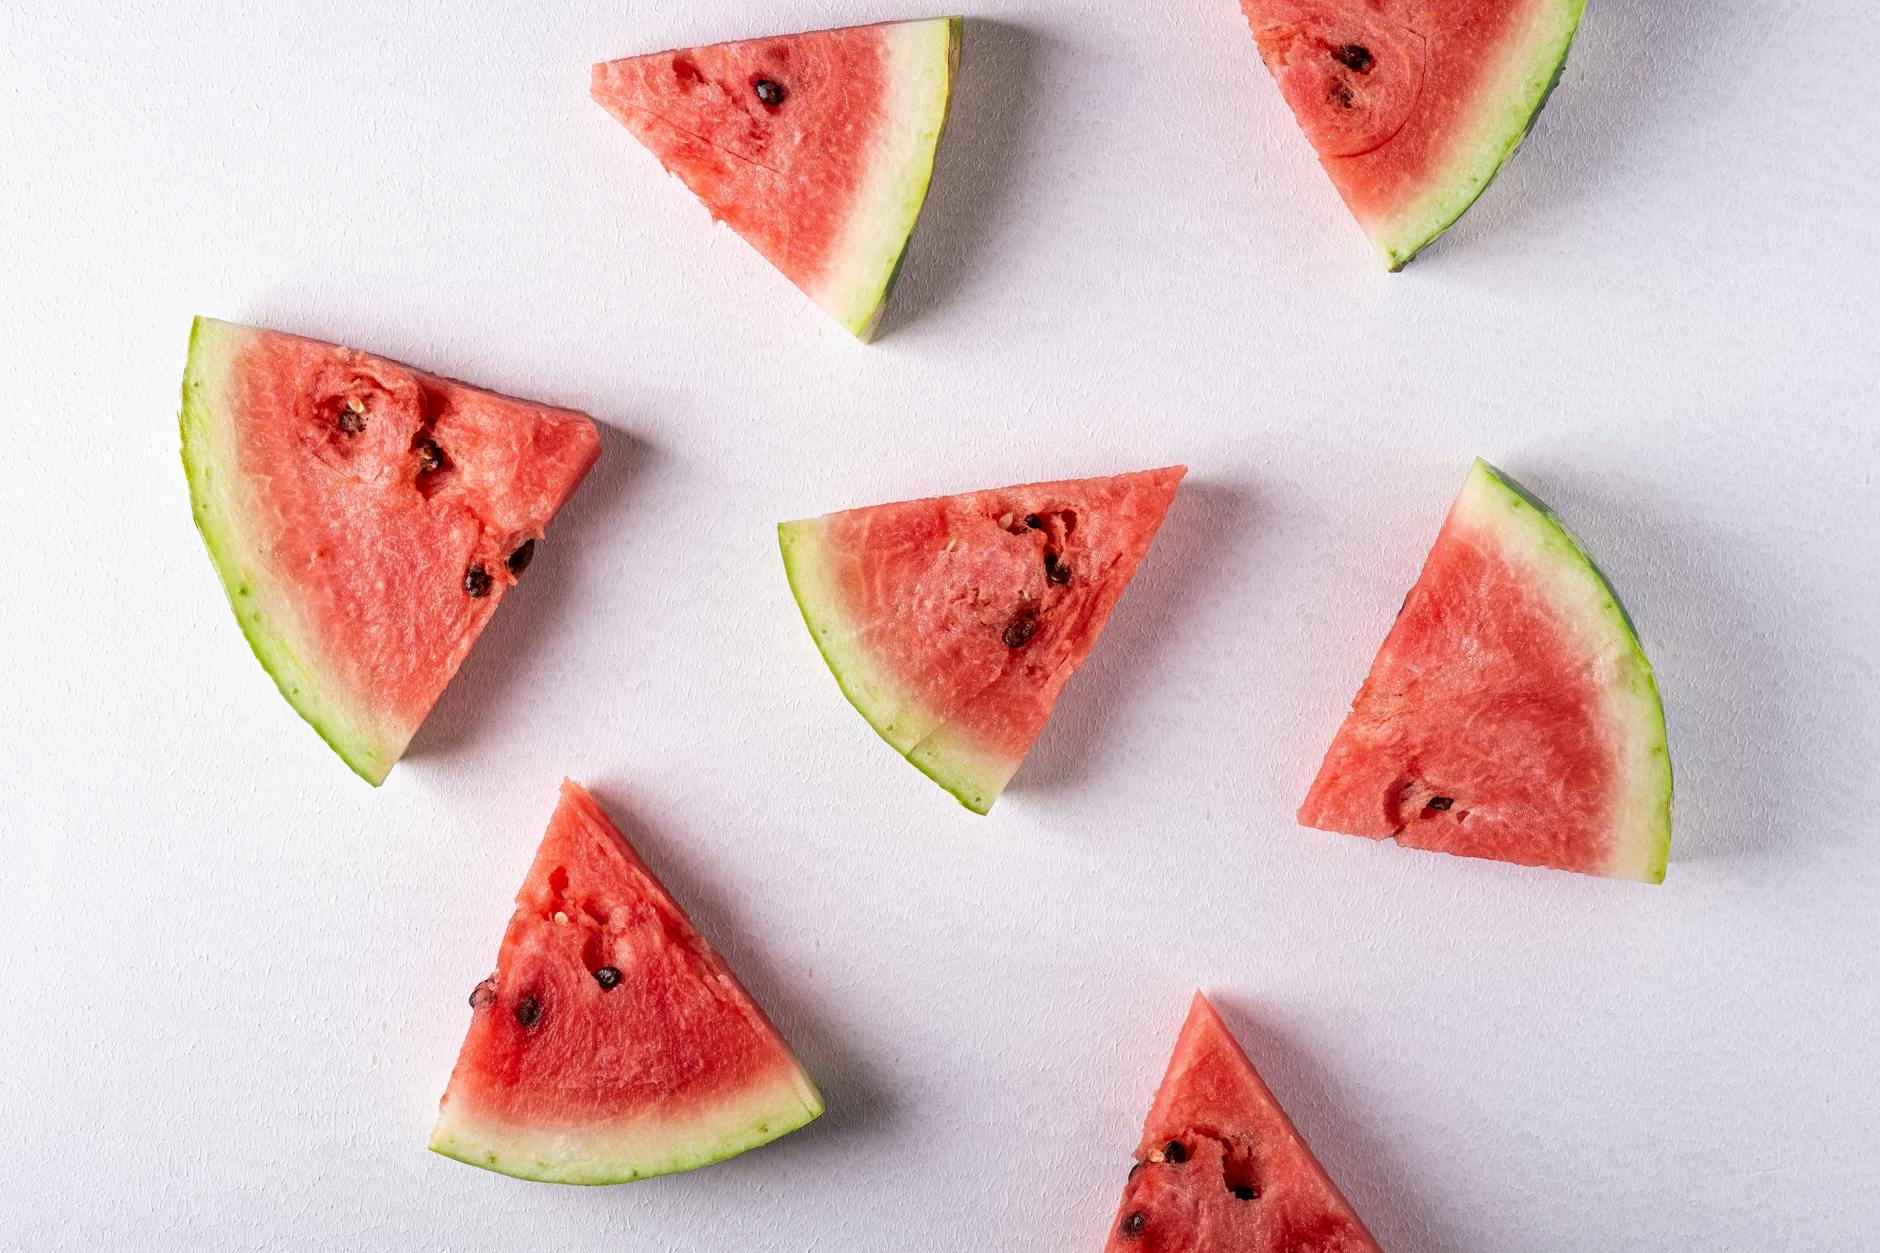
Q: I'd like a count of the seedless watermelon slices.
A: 0